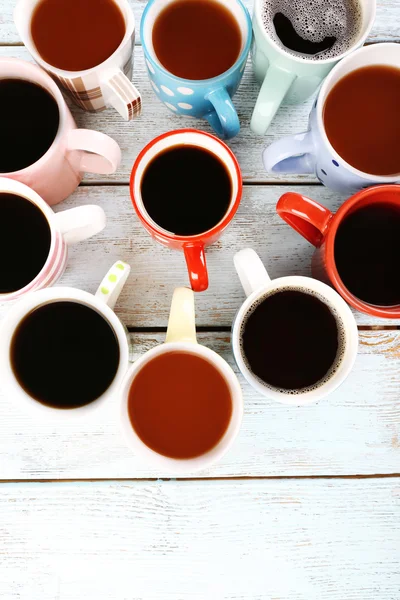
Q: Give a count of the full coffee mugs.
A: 11